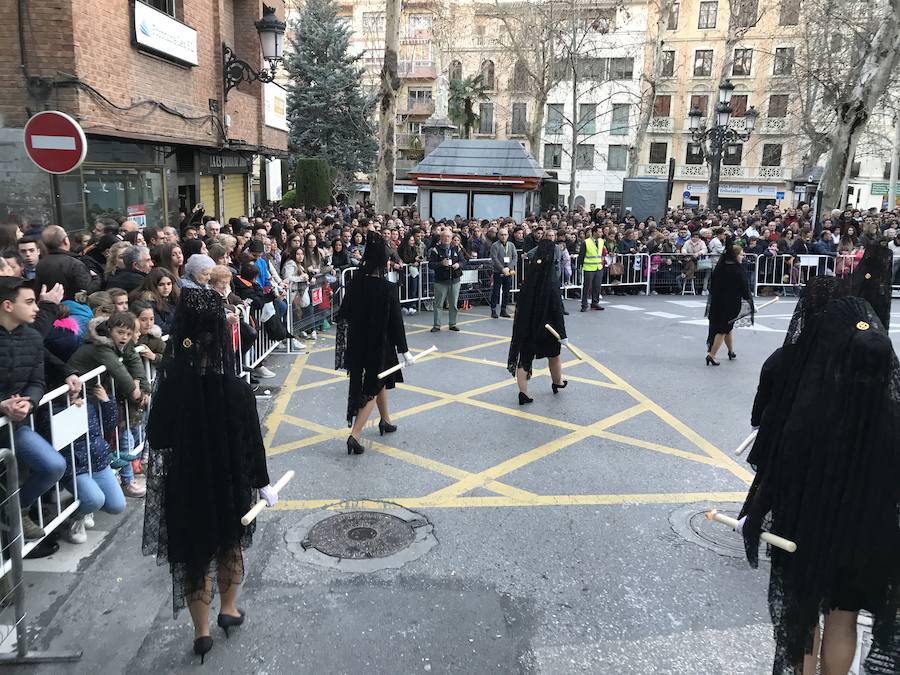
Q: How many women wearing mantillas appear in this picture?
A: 7